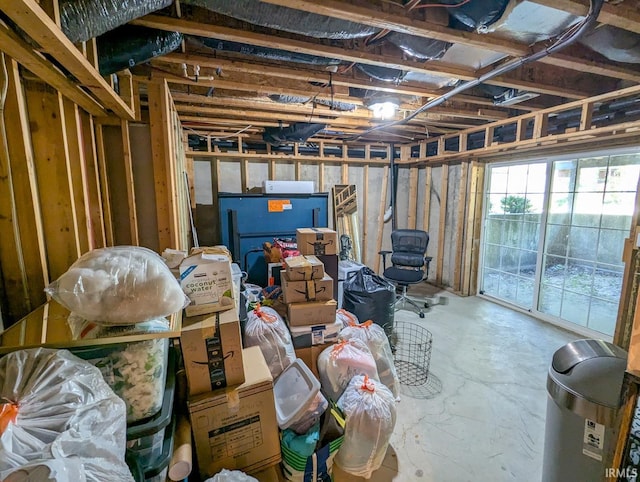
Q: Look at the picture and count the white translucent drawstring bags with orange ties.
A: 6